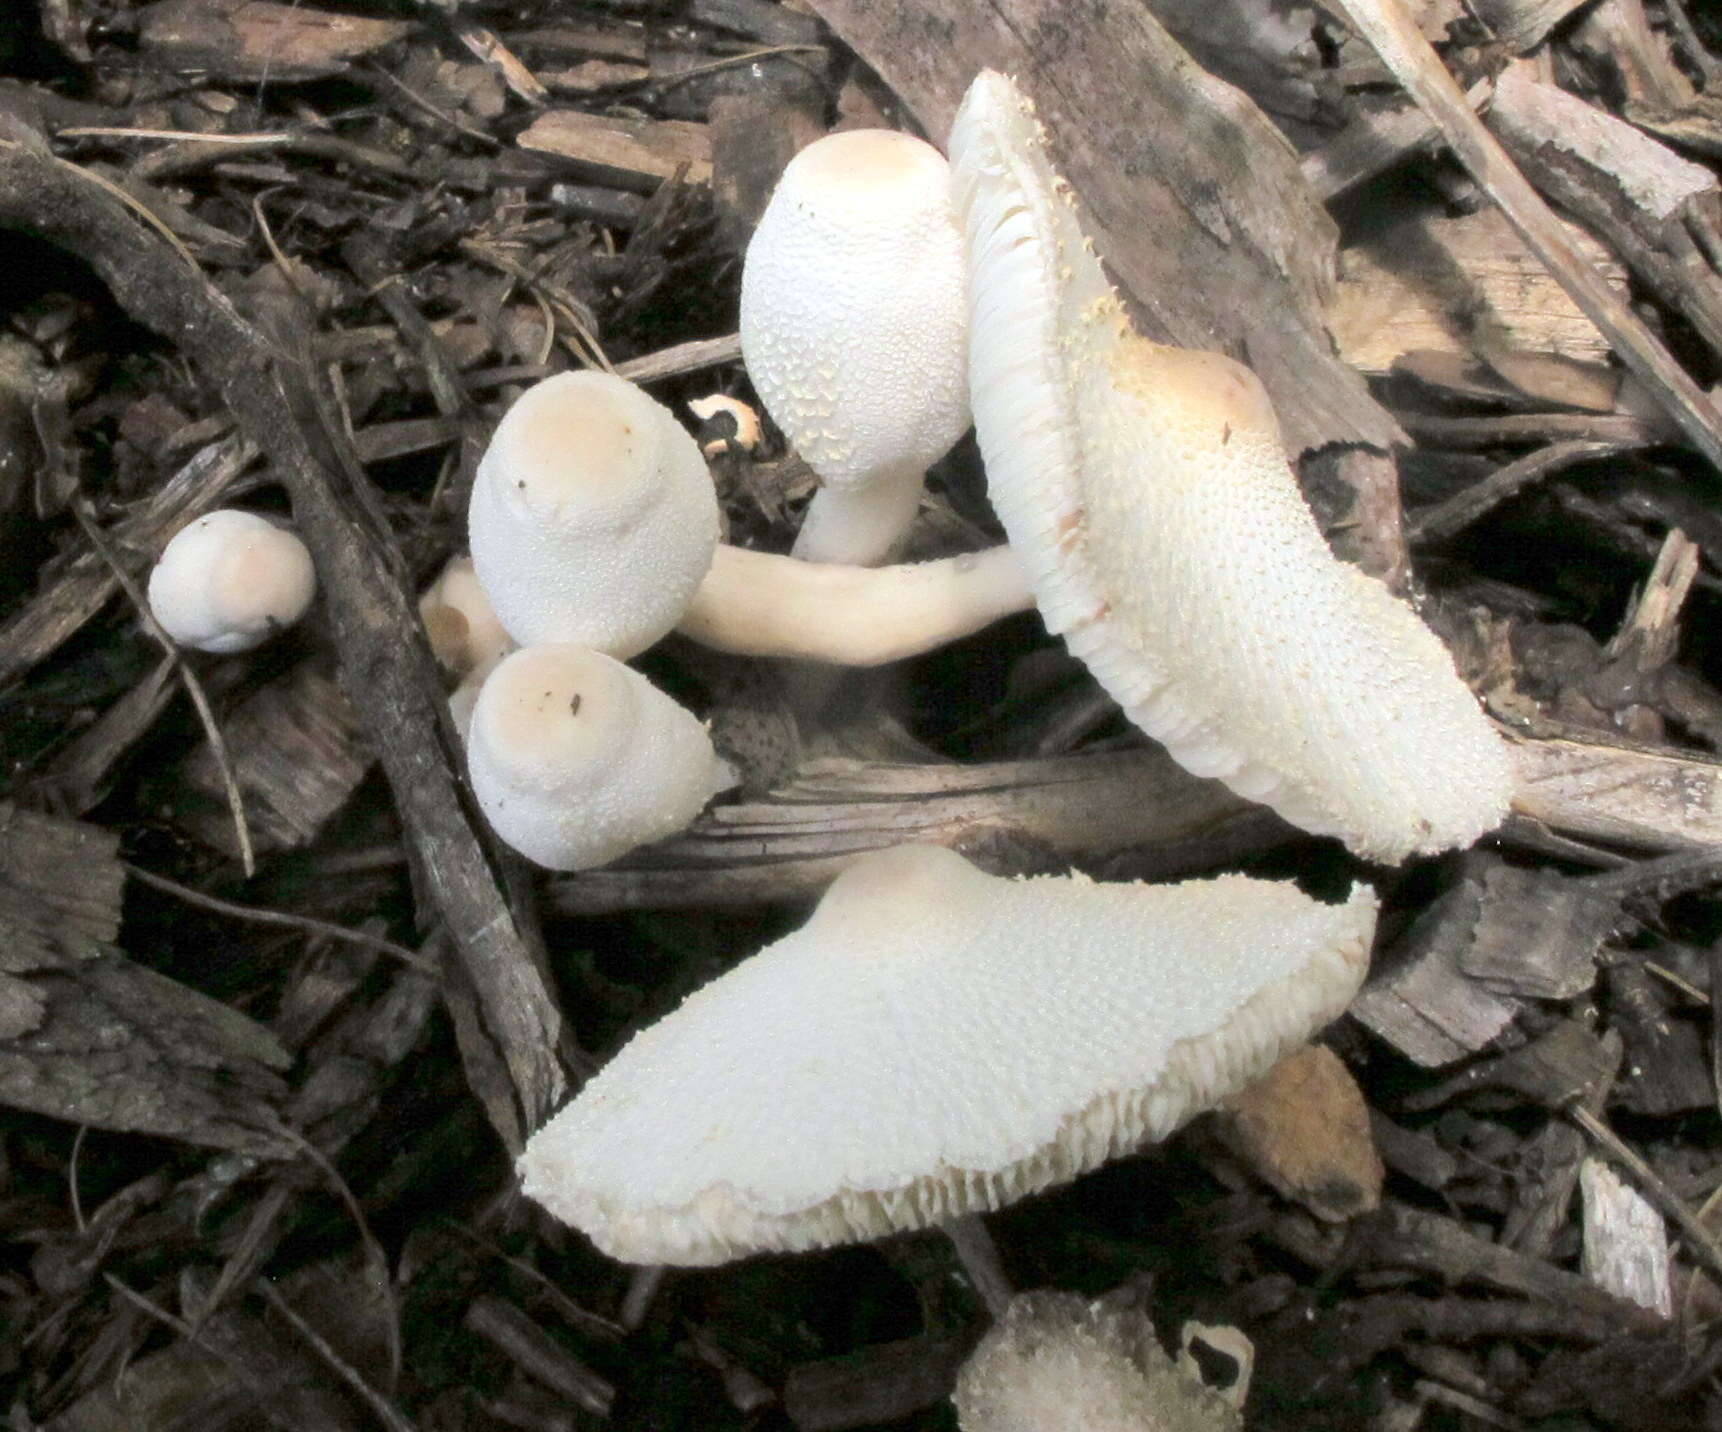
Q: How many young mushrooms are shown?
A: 4